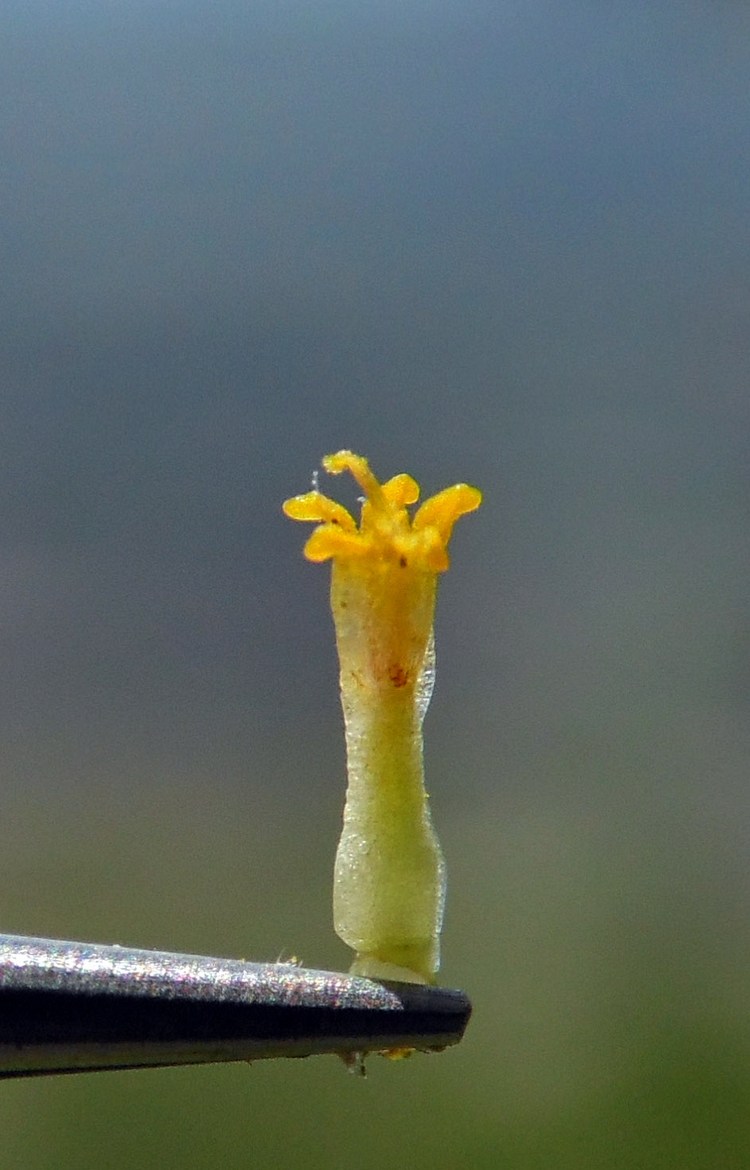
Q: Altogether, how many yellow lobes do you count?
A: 5